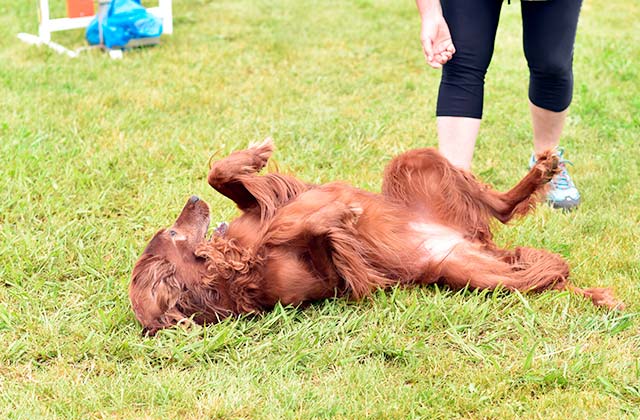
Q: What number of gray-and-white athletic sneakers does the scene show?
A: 1